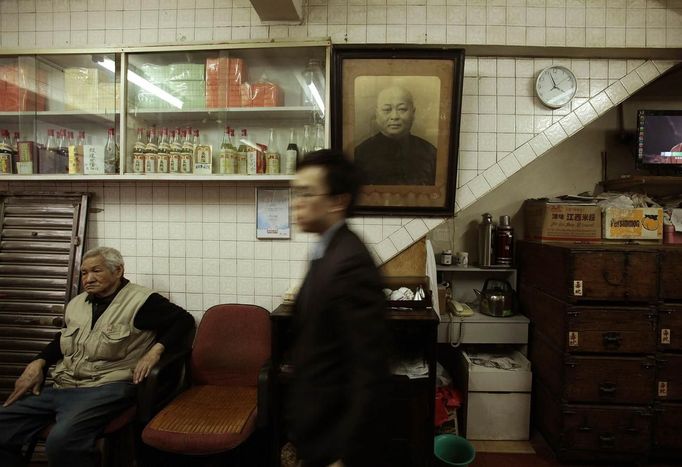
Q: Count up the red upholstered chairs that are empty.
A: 1